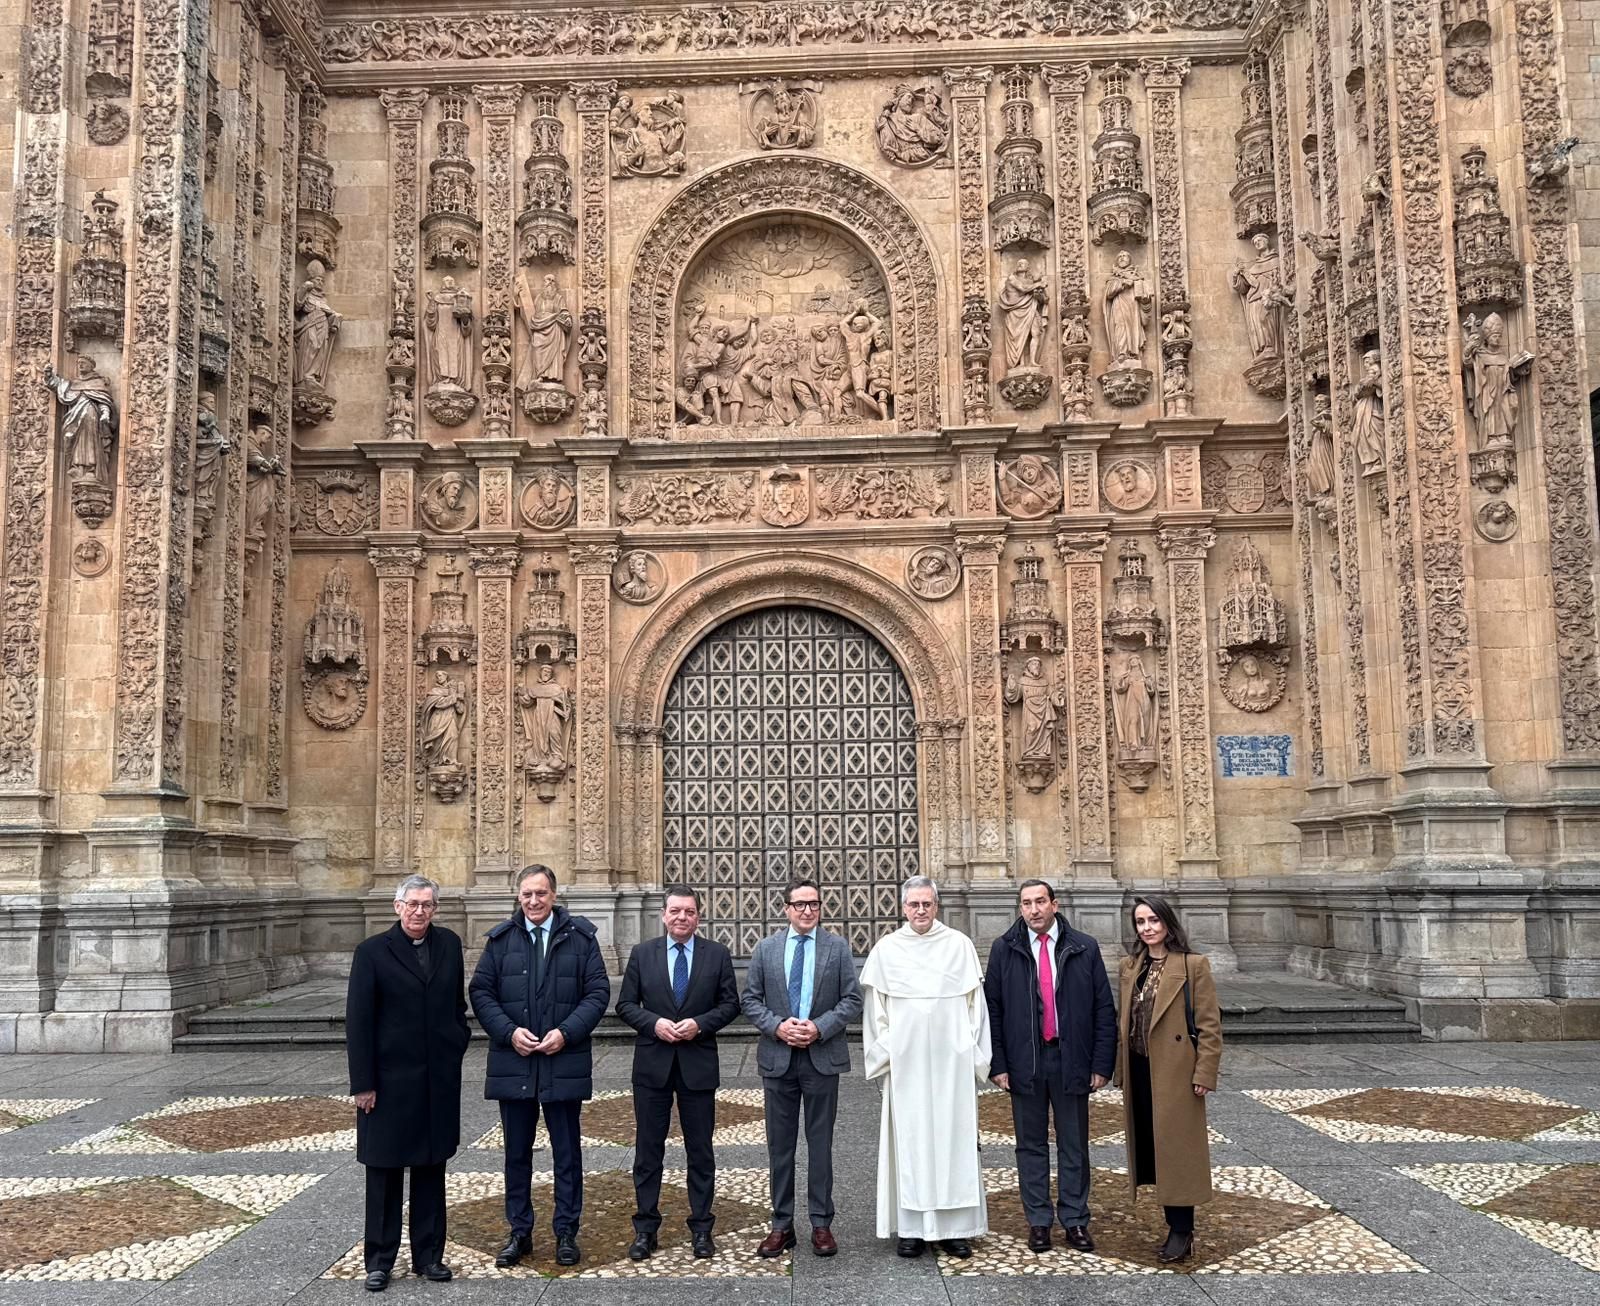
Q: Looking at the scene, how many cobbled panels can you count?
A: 9